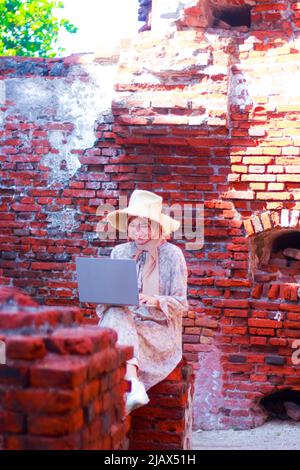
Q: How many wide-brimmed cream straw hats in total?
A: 1